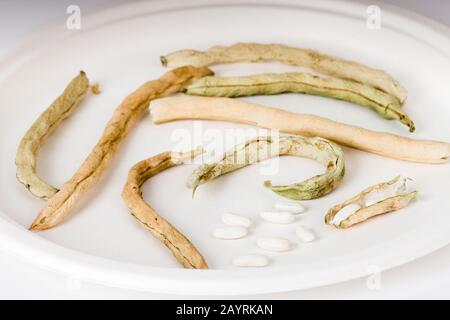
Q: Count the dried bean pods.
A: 8